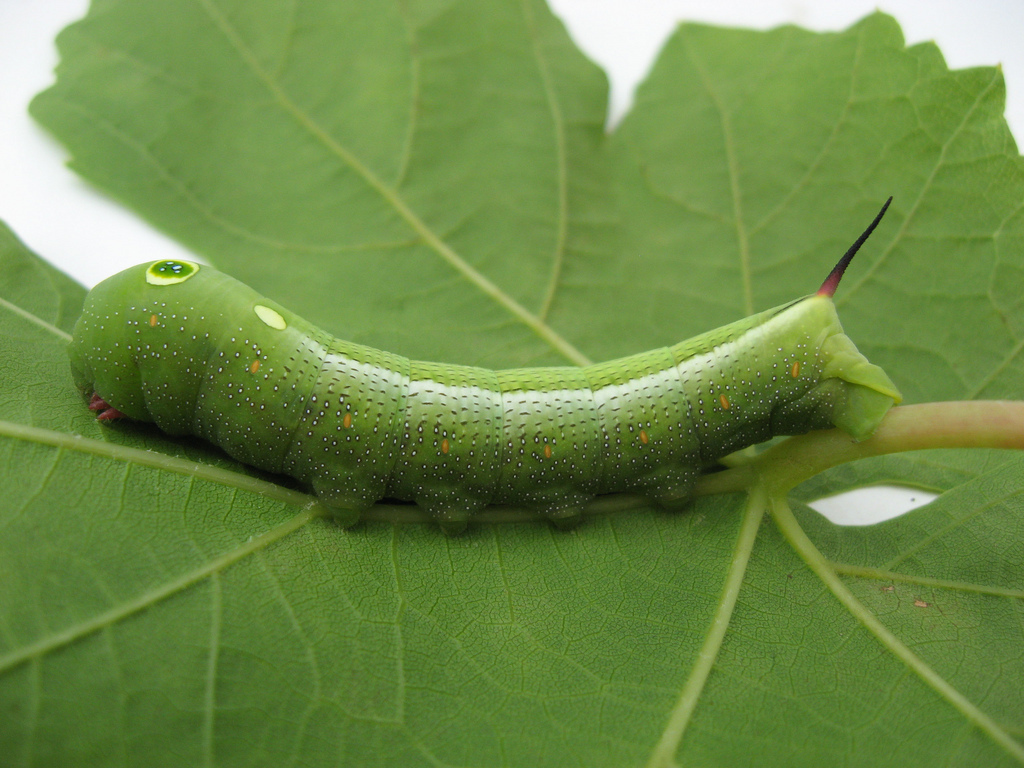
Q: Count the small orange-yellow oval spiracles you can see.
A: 8